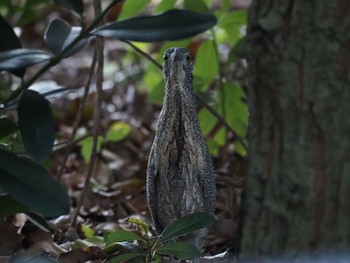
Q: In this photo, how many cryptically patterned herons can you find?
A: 1